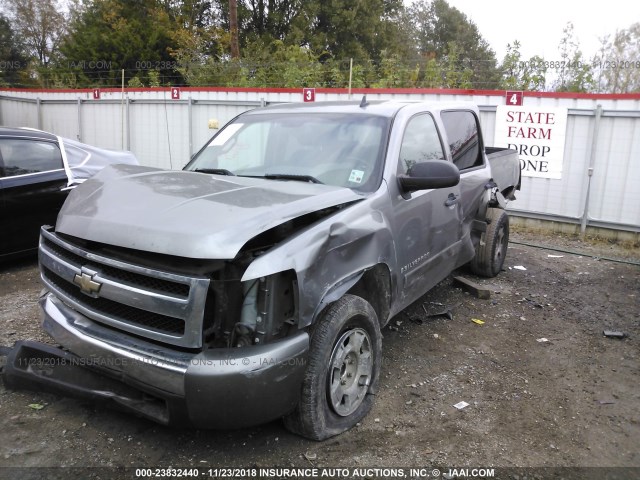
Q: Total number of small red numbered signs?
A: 4